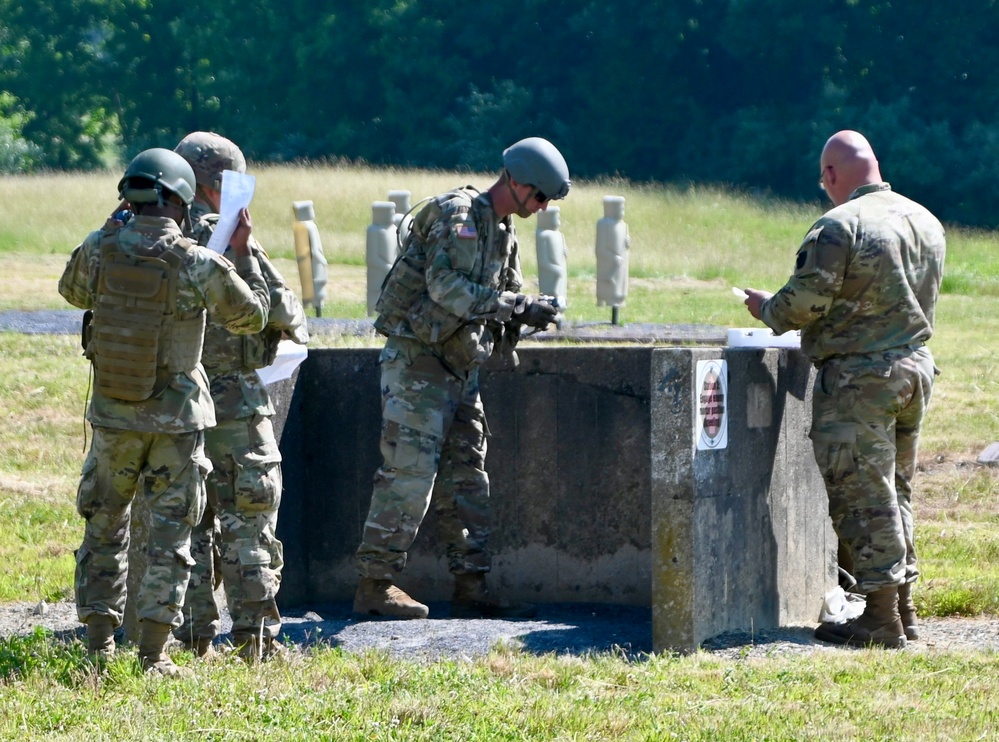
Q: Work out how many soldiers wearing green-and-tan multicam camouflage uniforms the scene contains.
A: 4